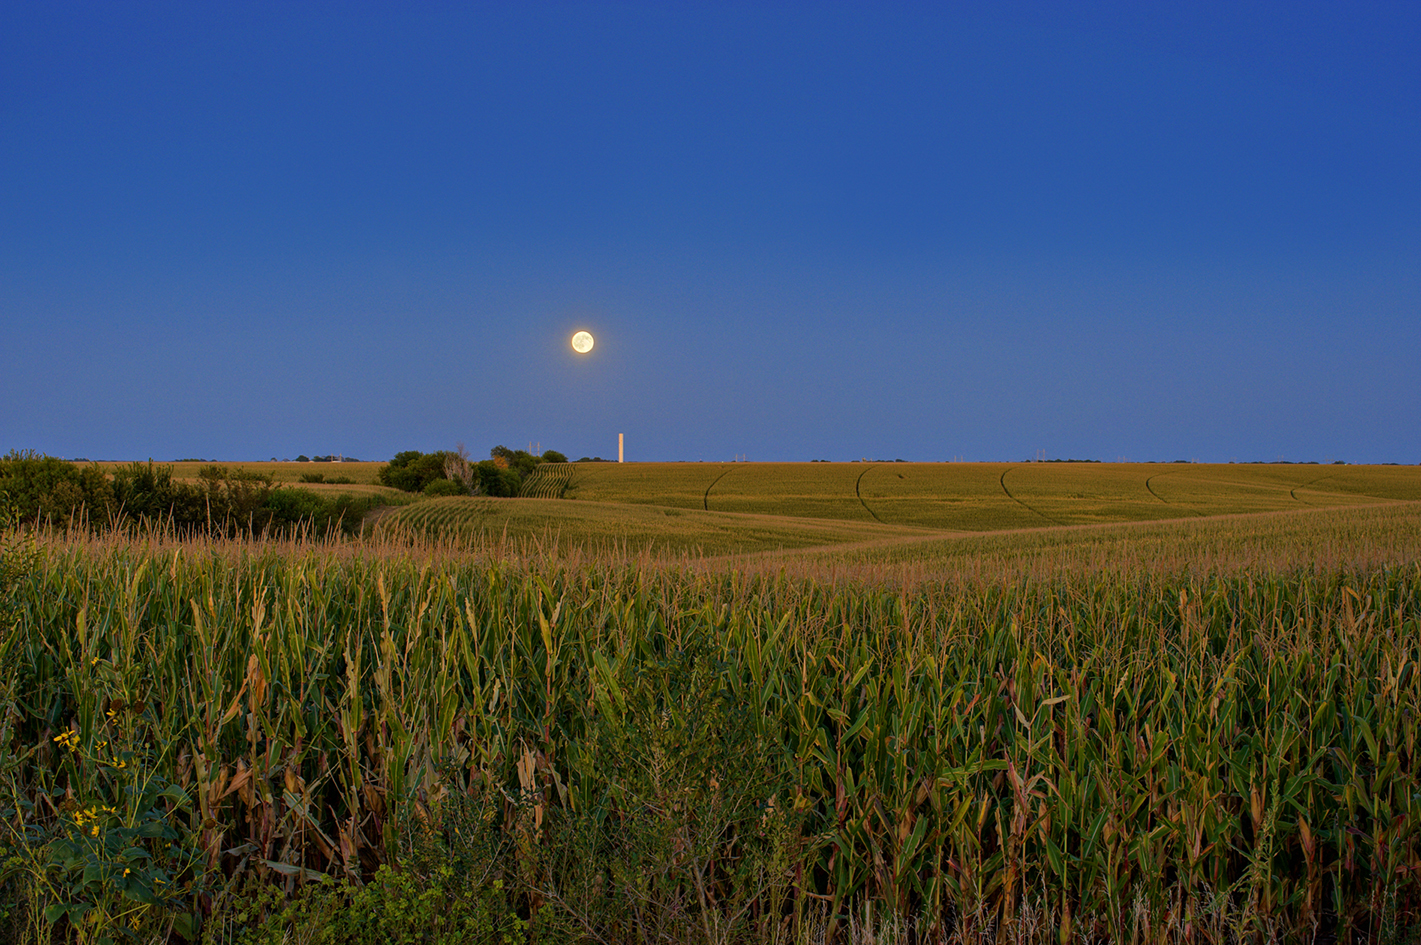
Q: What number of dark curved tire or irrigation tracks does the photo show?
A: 5